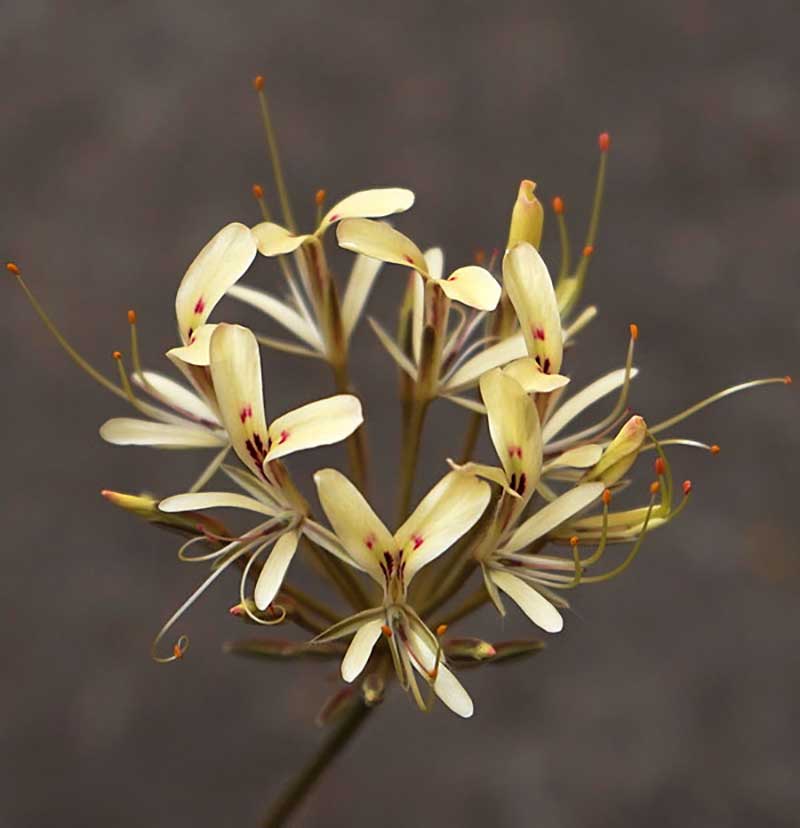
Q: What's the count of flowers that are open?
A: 7